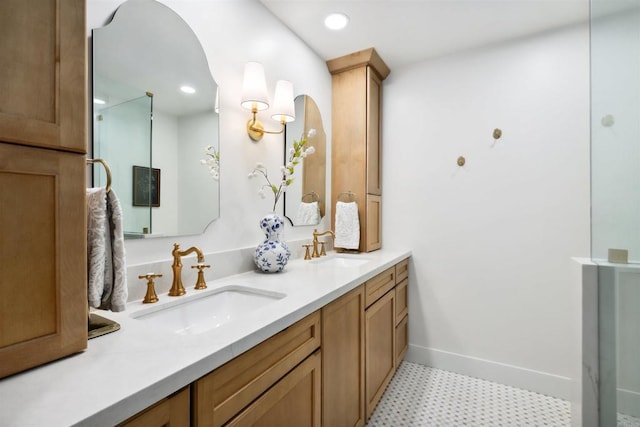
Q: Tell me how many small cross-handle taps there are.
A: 4